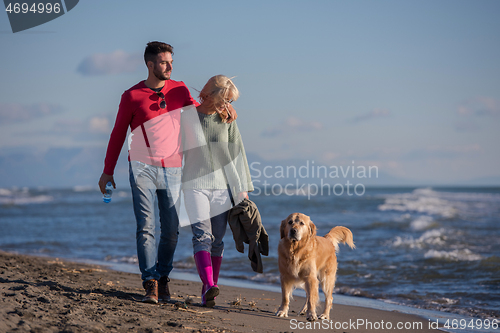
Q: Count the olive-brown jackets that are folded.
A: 1